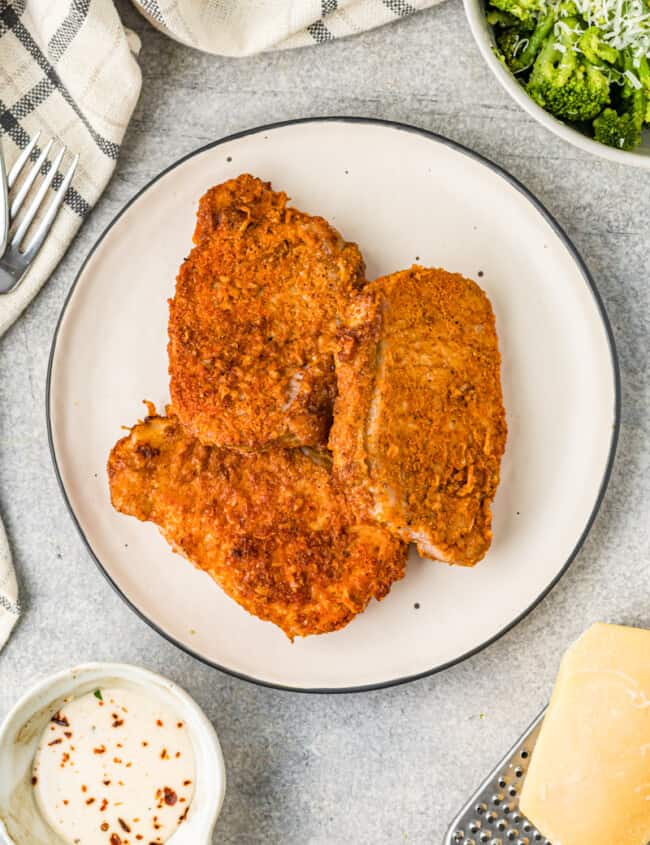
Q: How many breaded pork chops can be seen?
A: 3